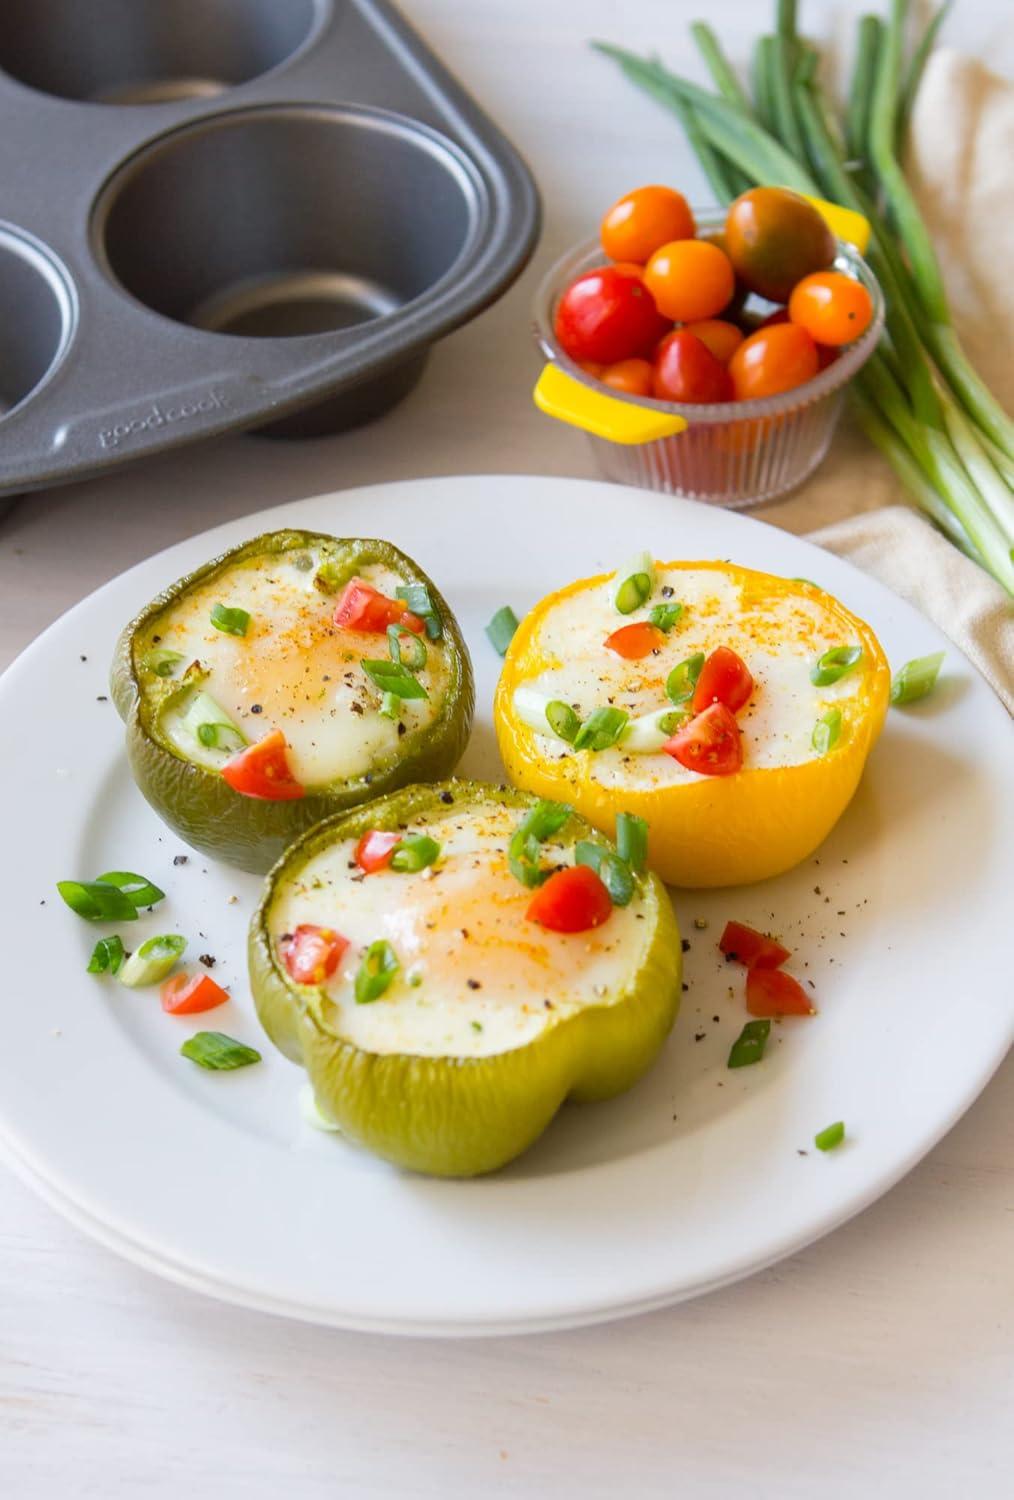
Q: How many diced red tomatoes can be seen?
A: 11